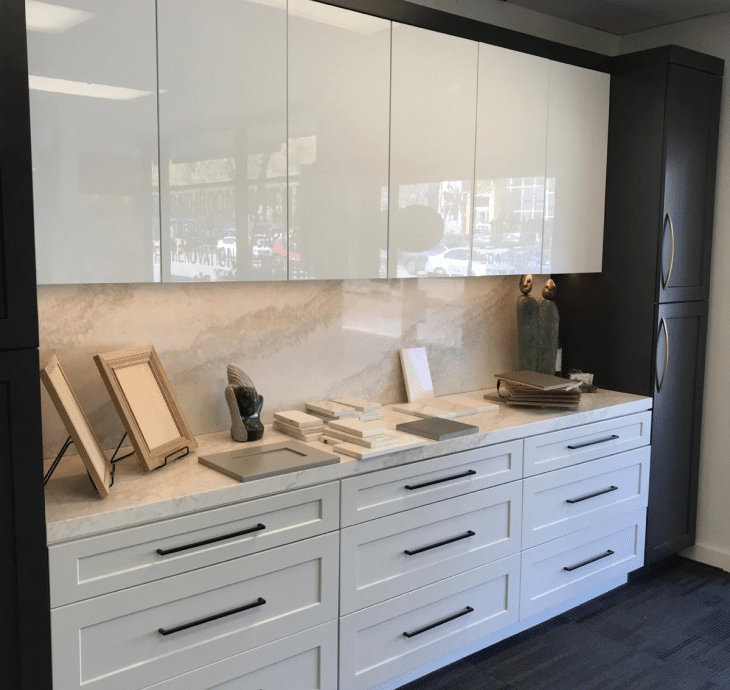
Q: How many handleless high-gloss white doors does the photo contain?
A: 6